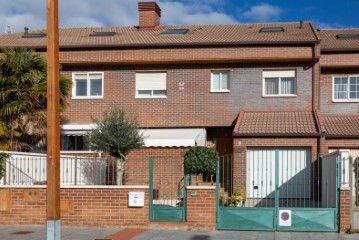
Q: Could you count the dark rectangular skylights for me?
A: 5